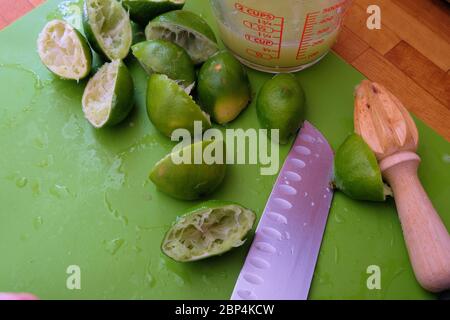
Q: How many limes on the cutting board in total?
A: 12